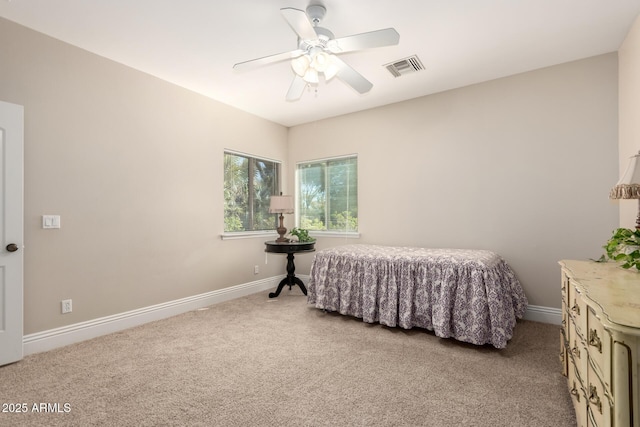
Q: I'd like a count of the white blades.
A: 5